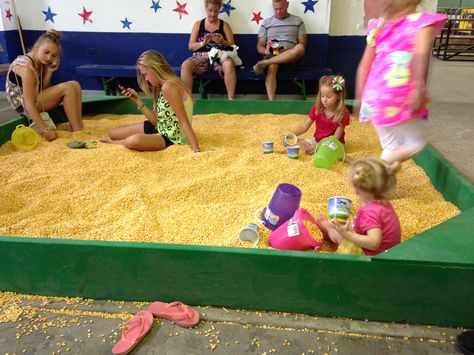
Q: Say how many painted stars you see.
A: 9